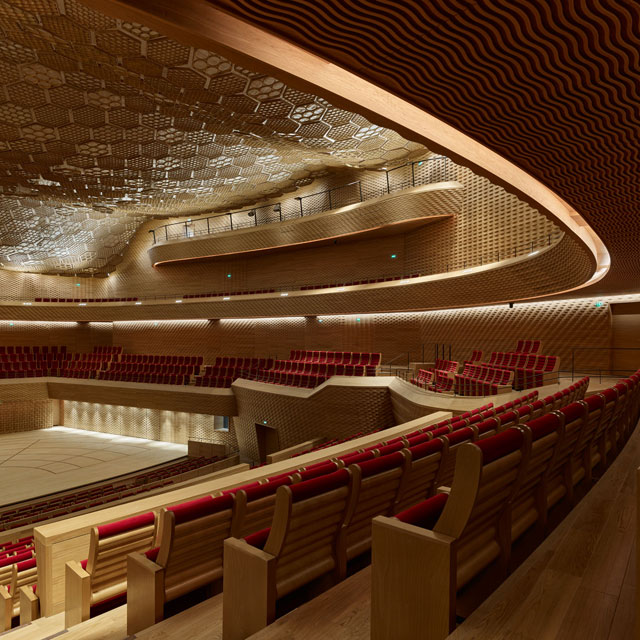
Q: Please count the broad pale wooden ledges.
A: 1